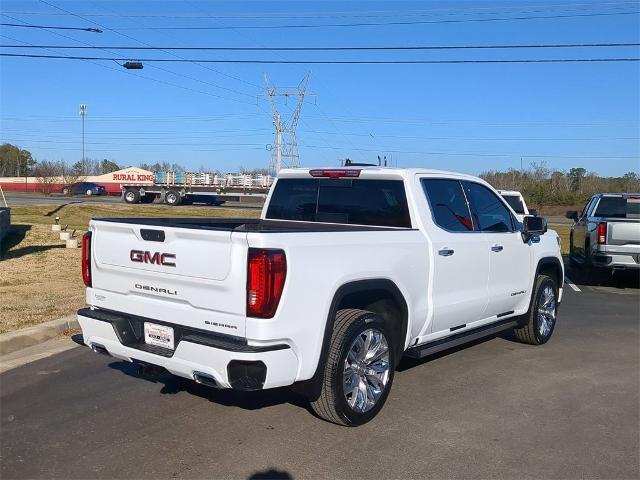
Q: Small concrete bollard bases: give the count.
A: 3